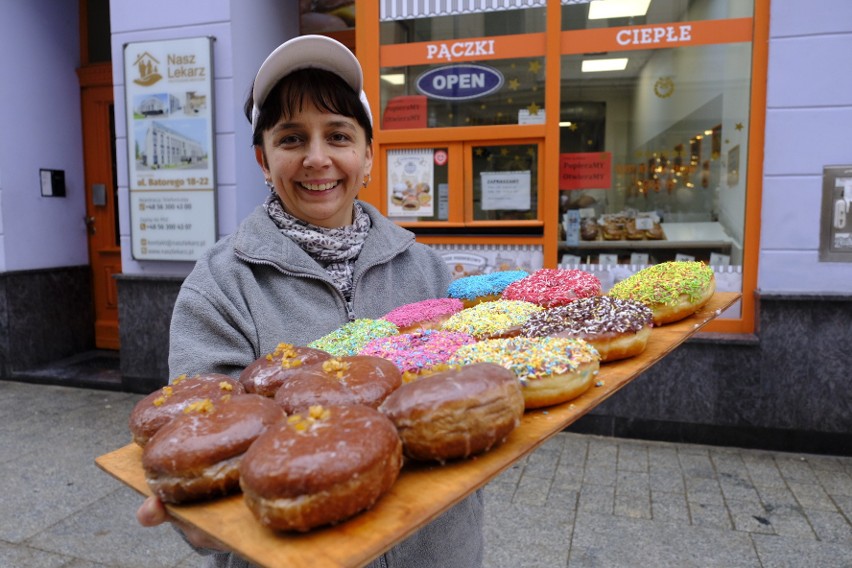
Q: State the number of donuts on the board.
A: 15